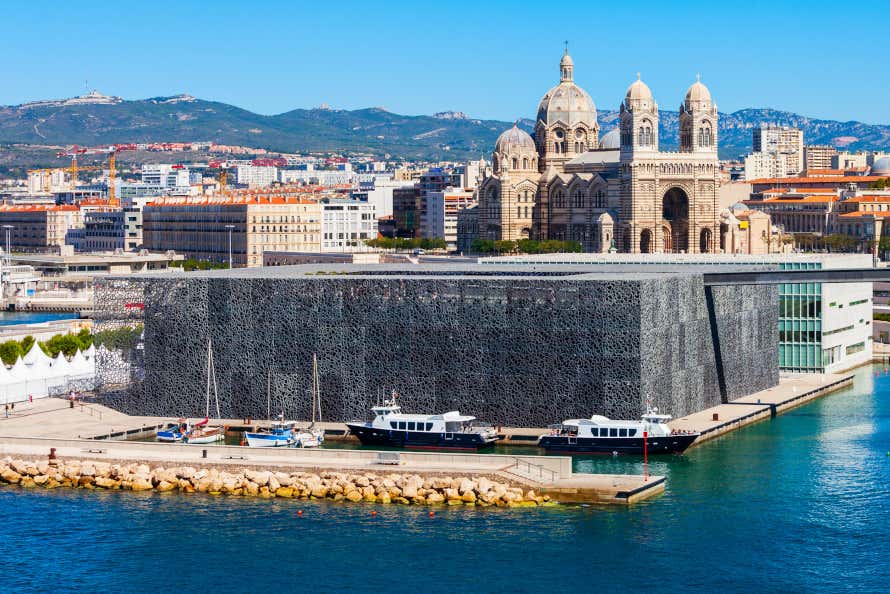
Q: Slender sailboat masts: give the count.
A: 3